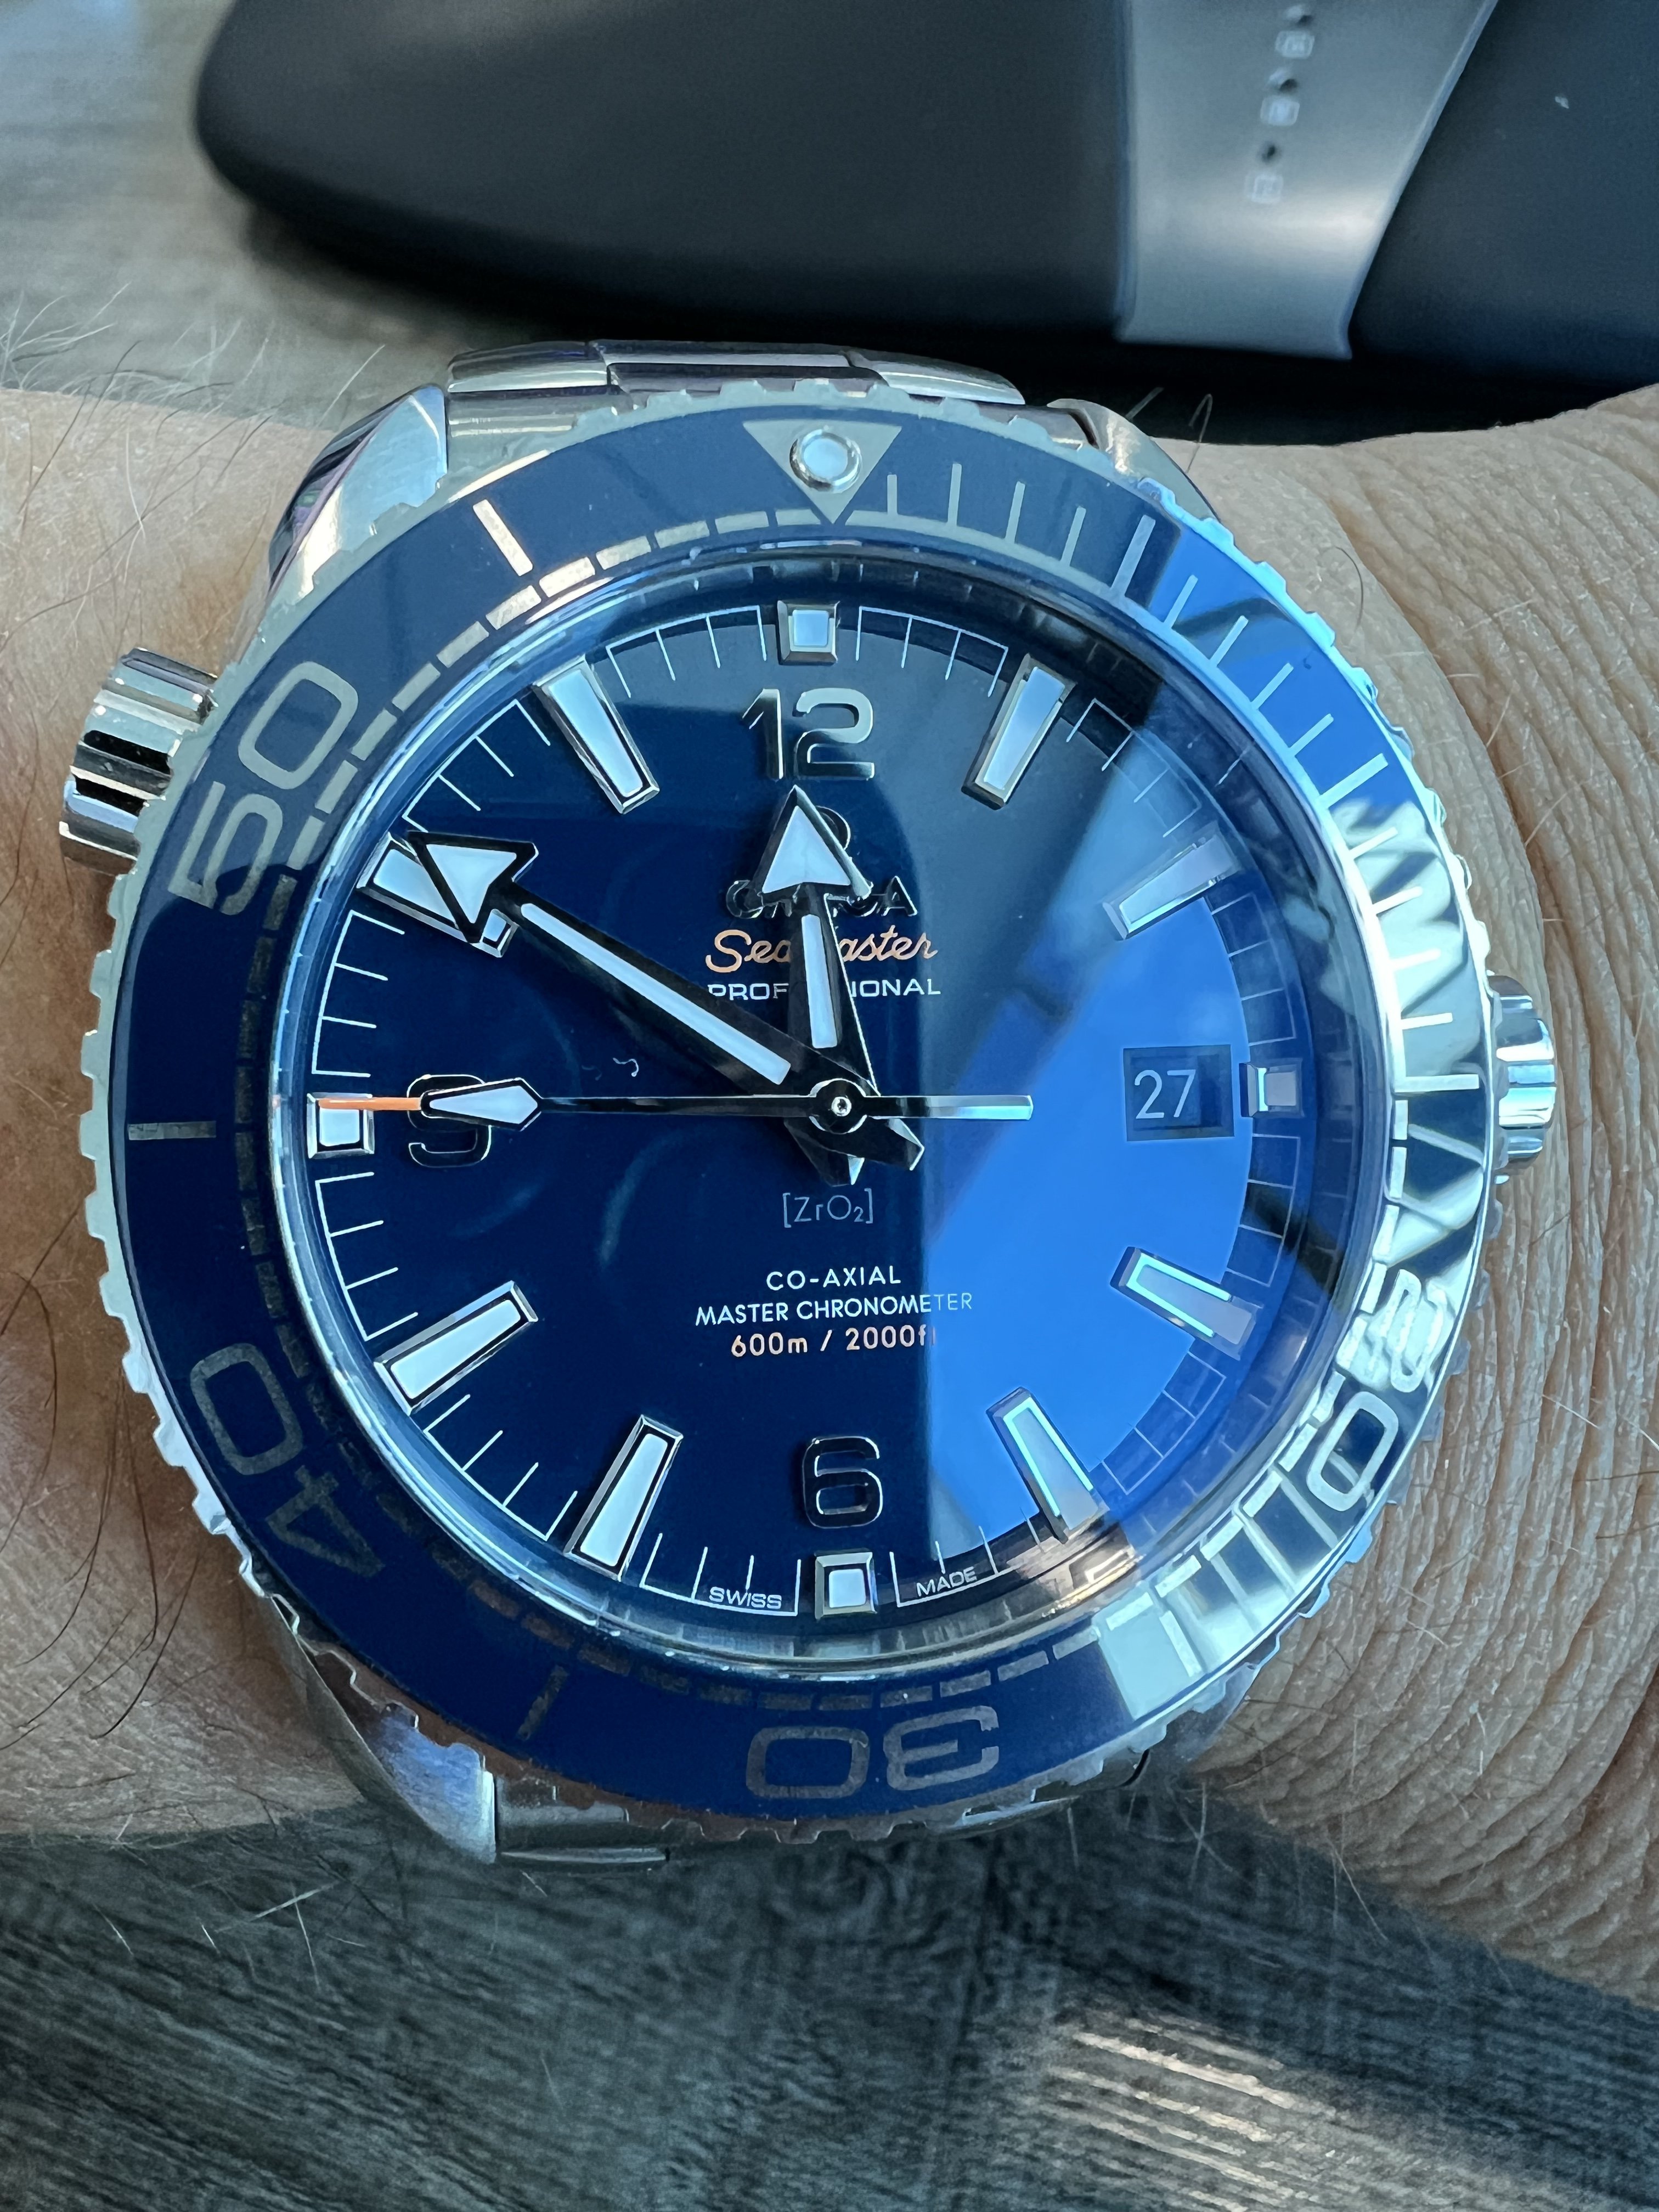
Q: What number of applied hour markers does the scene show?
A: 12